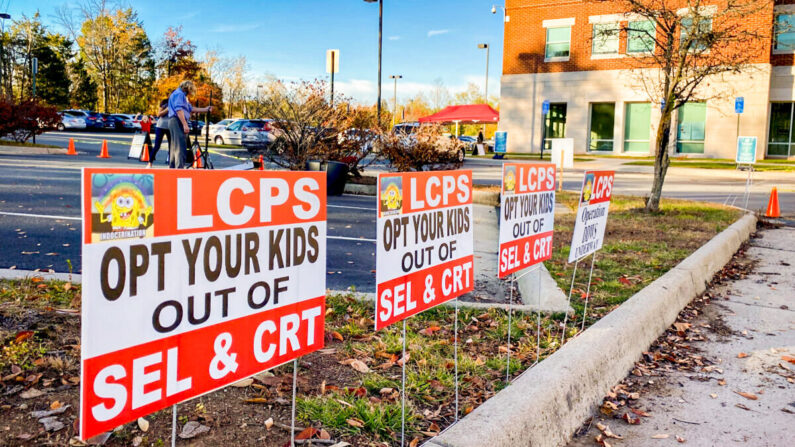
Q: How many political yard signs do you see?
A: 4